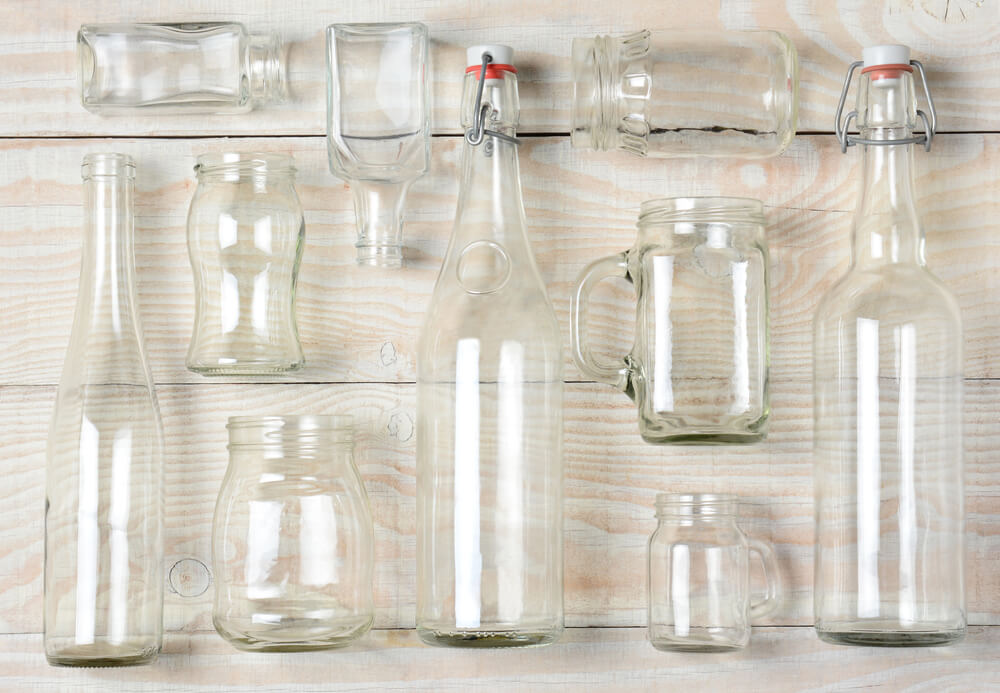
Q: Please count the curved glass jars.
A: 2